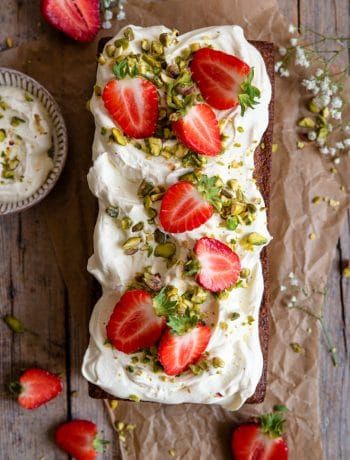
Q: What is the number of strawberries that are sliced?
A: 11